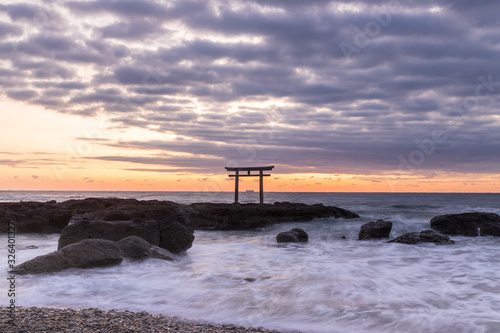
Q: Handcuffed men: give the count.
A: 0